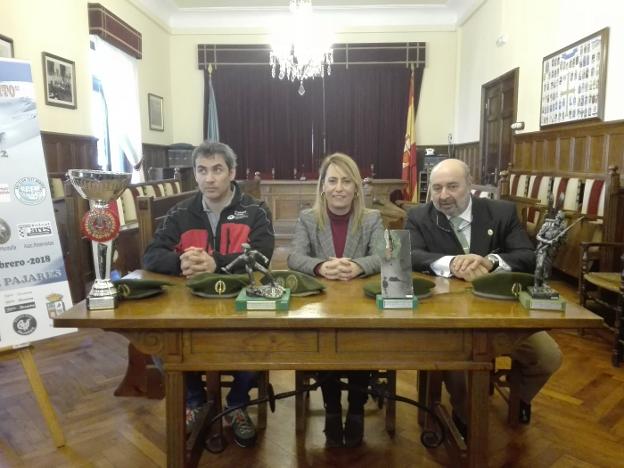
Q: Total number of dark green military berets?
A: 5